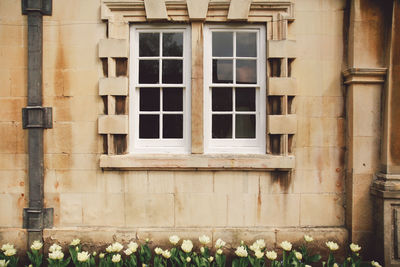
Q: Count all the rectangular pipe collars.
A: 3